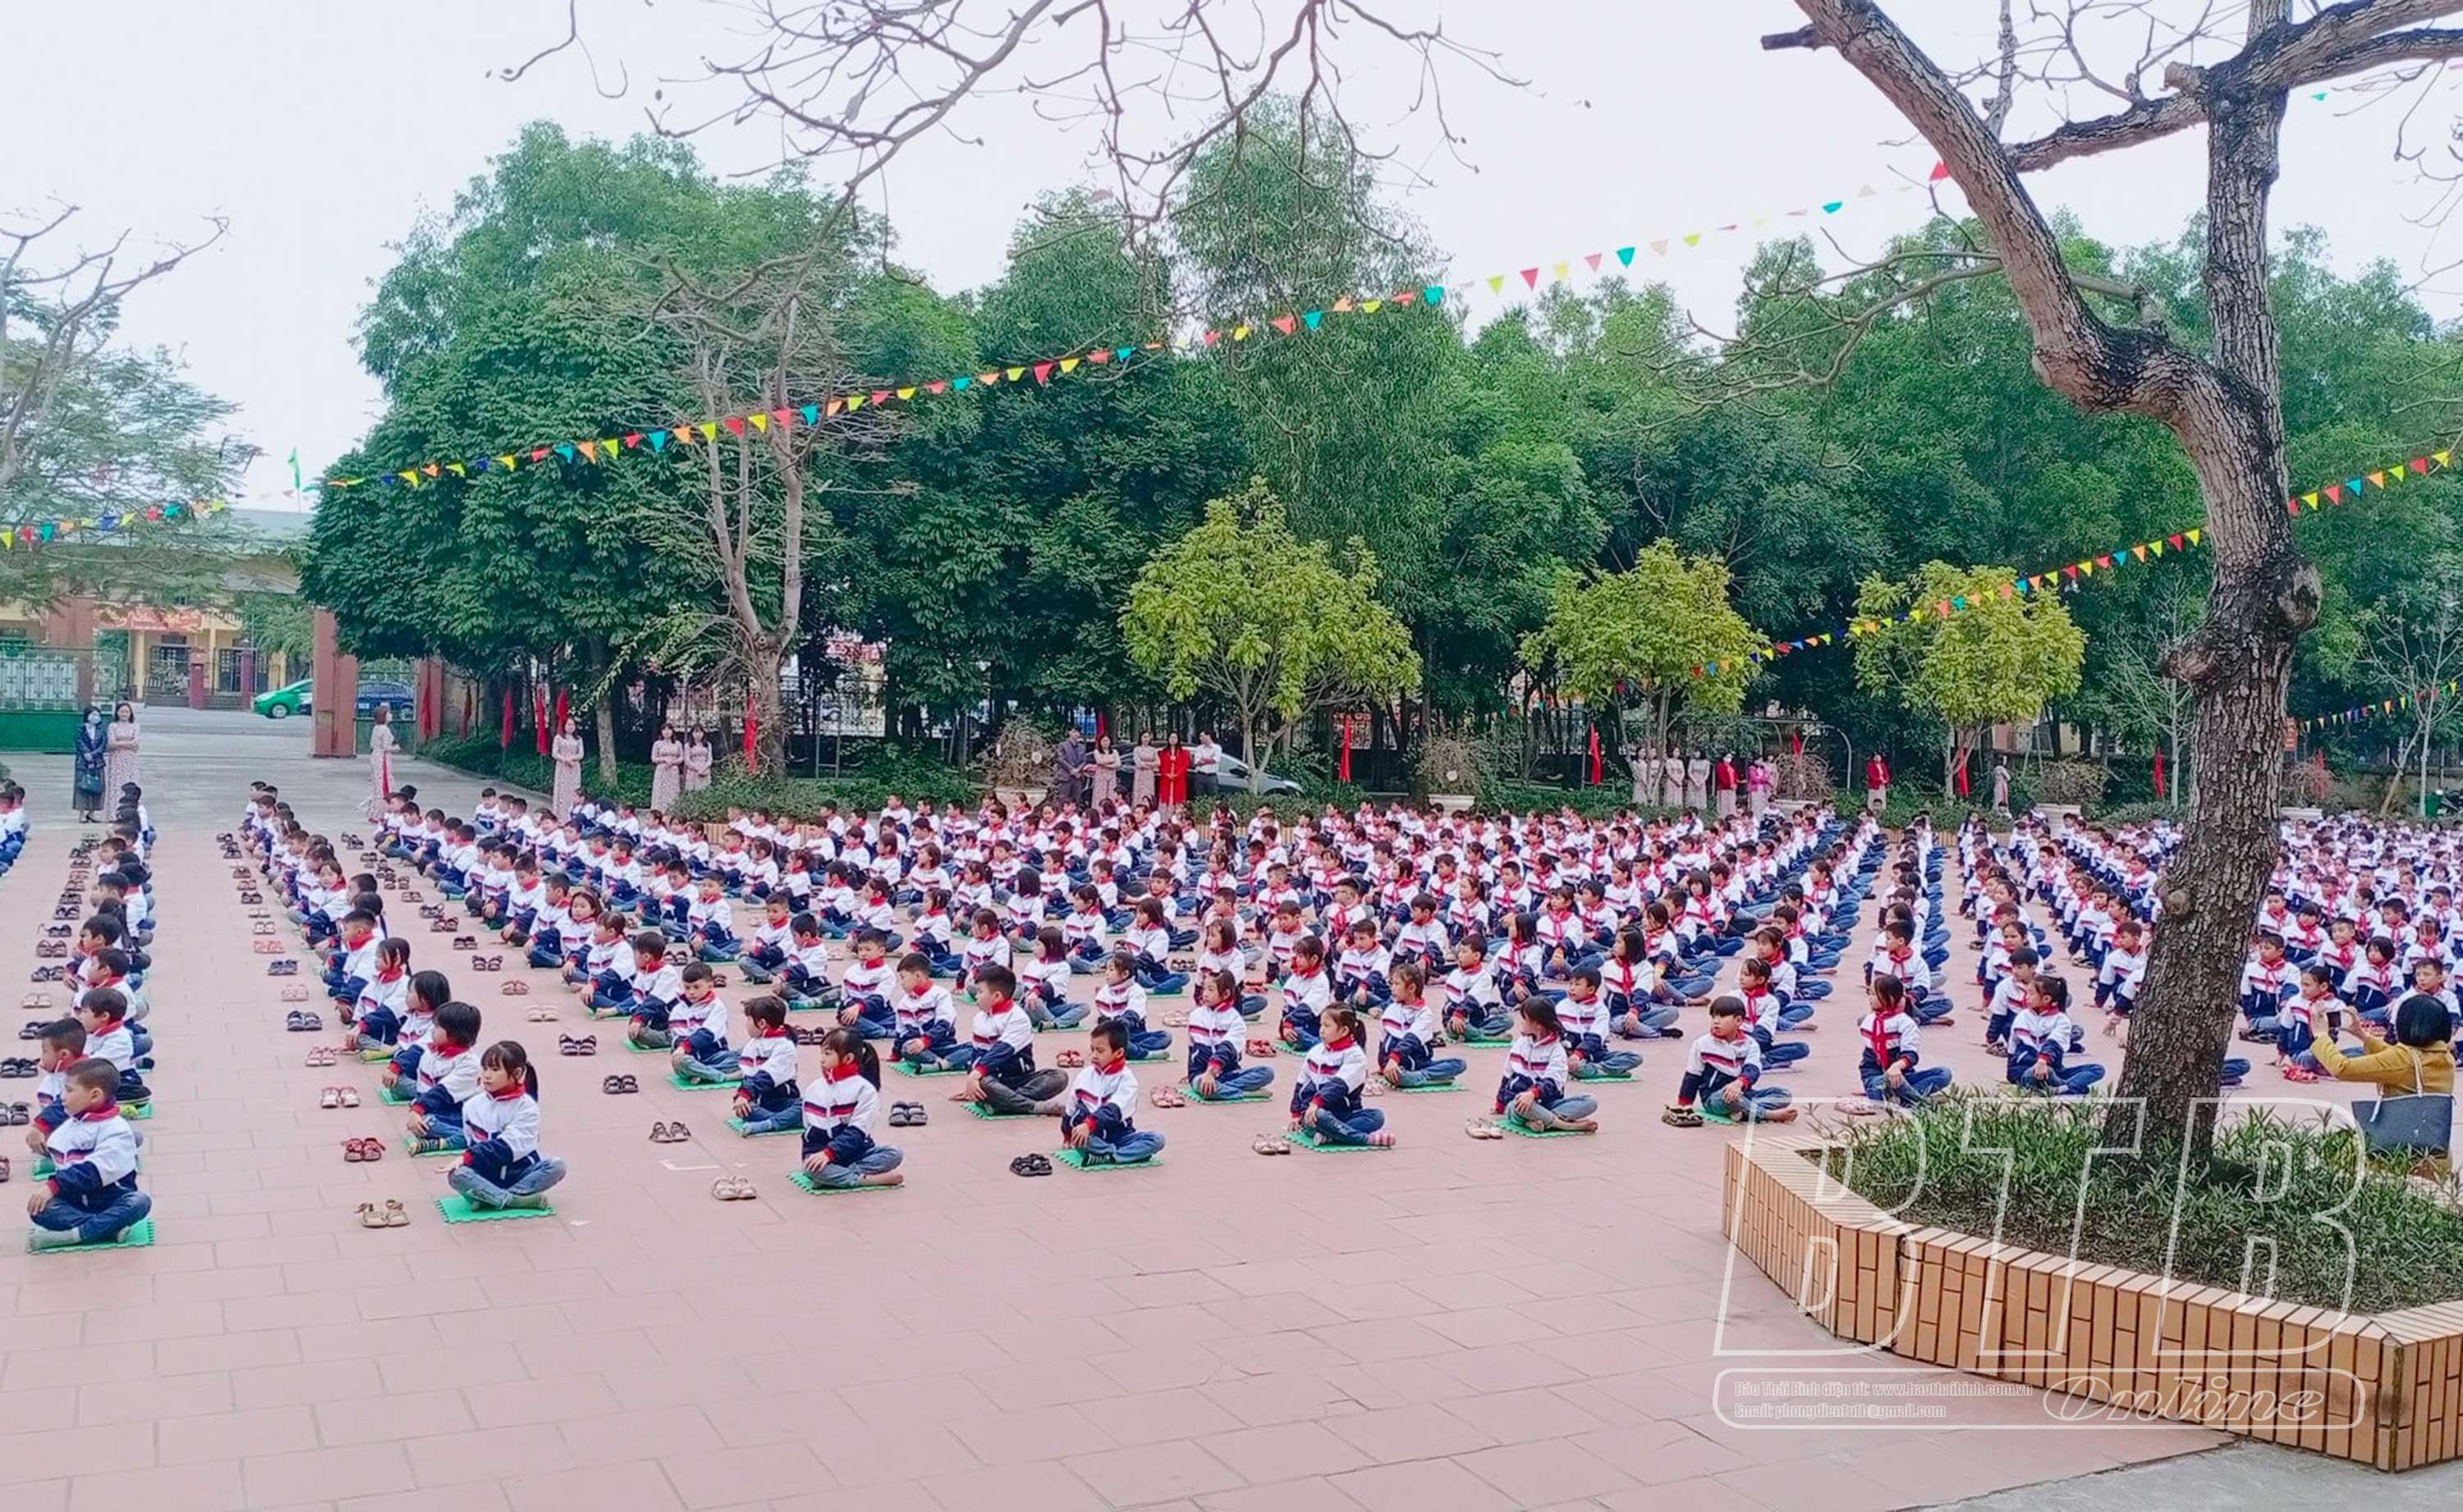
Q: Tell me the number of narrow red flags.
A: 13